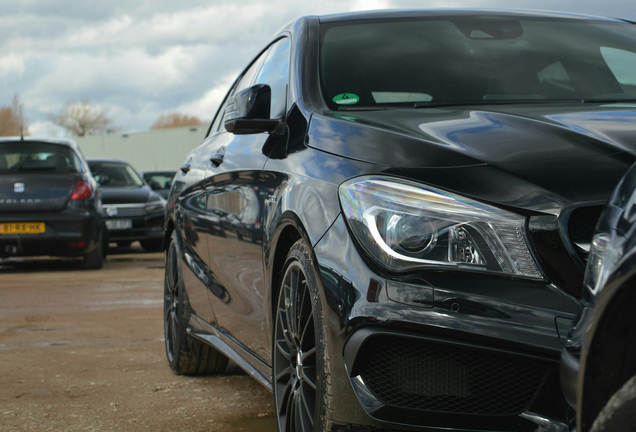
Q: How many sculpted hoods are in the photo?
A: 1